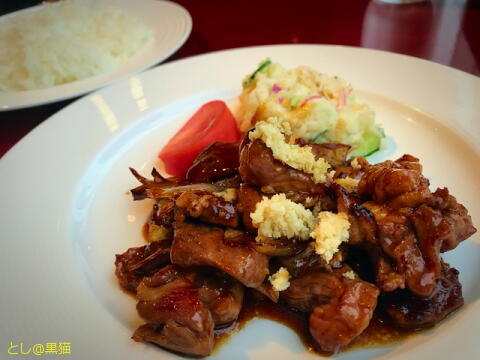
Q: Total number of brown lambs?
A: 0